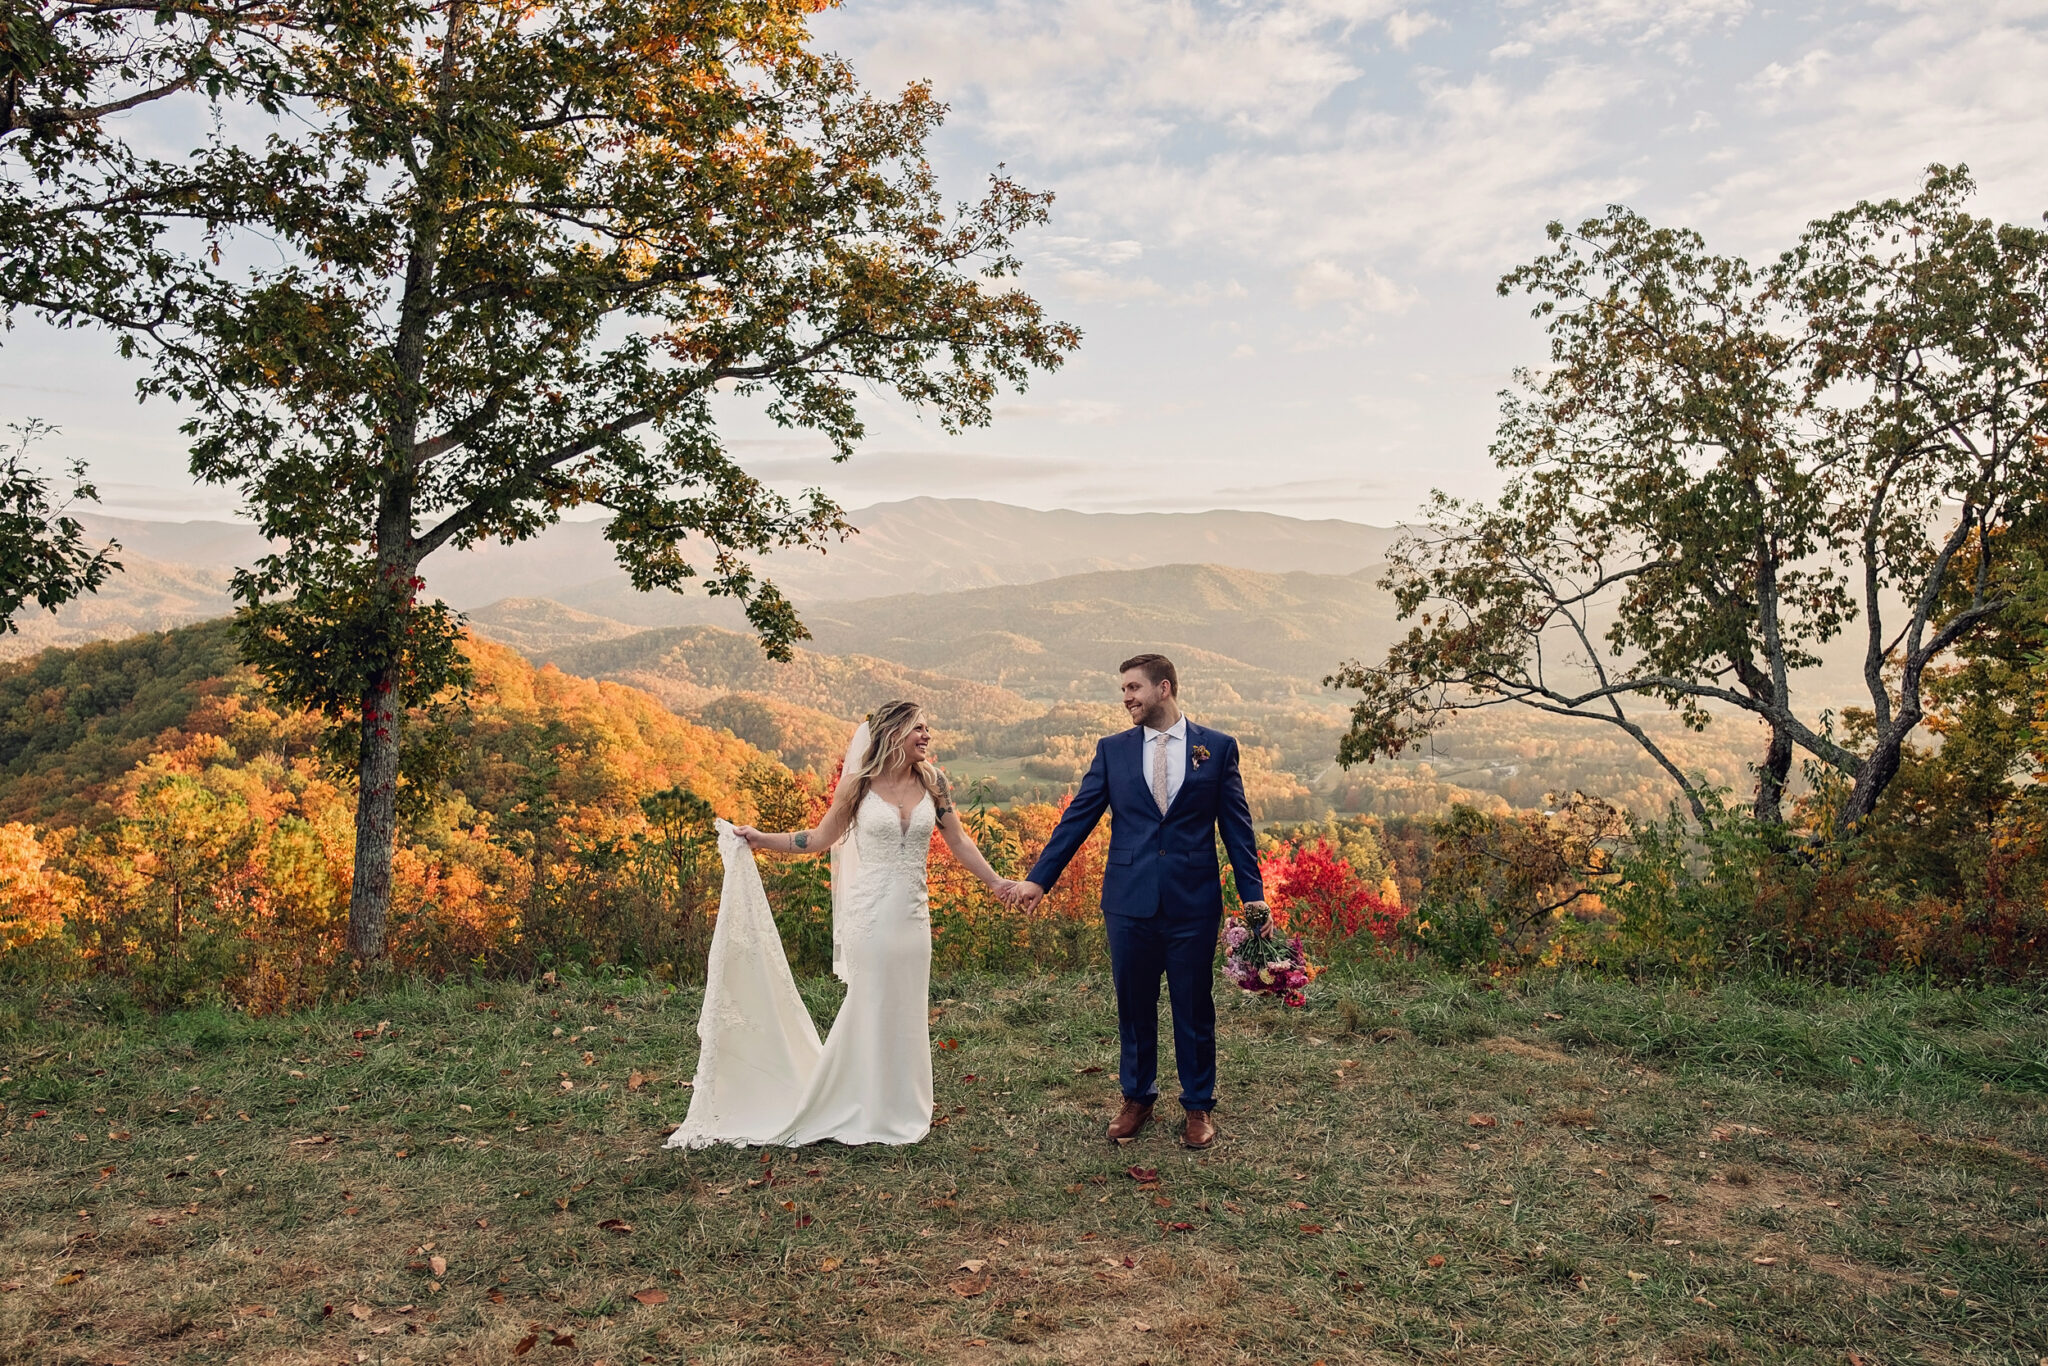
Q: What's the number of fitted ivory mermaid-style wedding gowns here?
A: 1